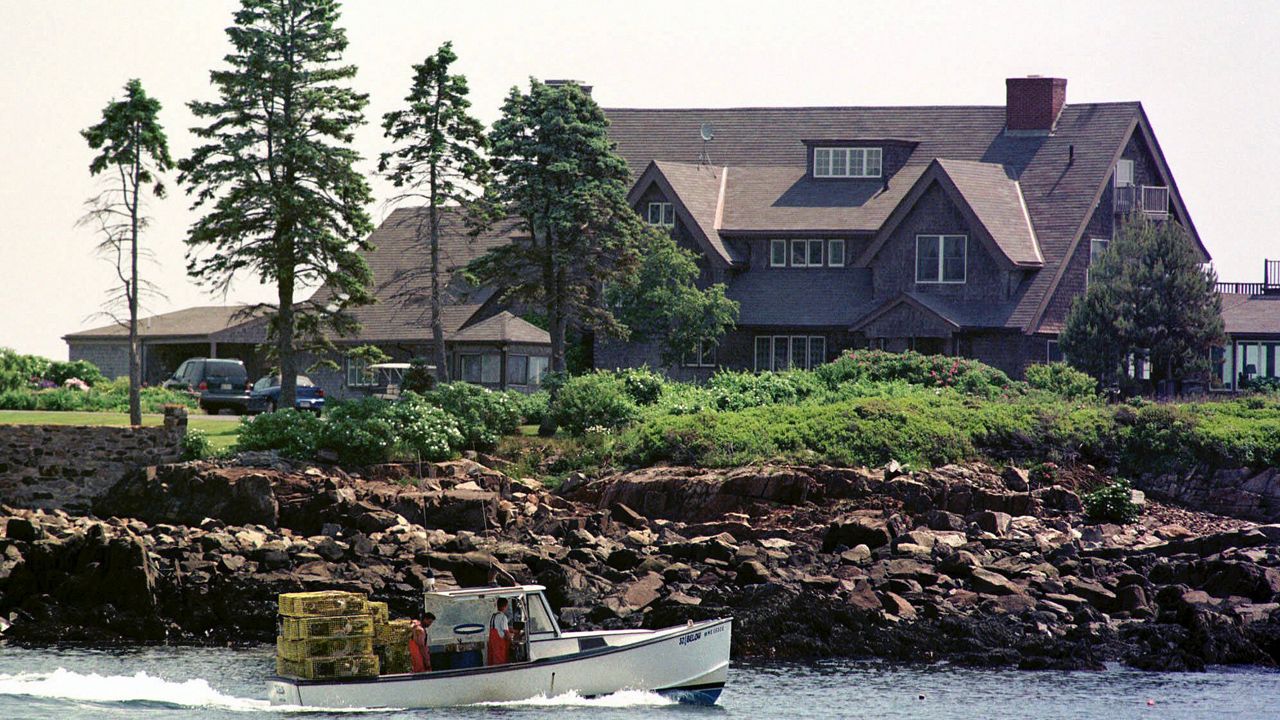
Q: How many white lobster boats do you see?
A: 1